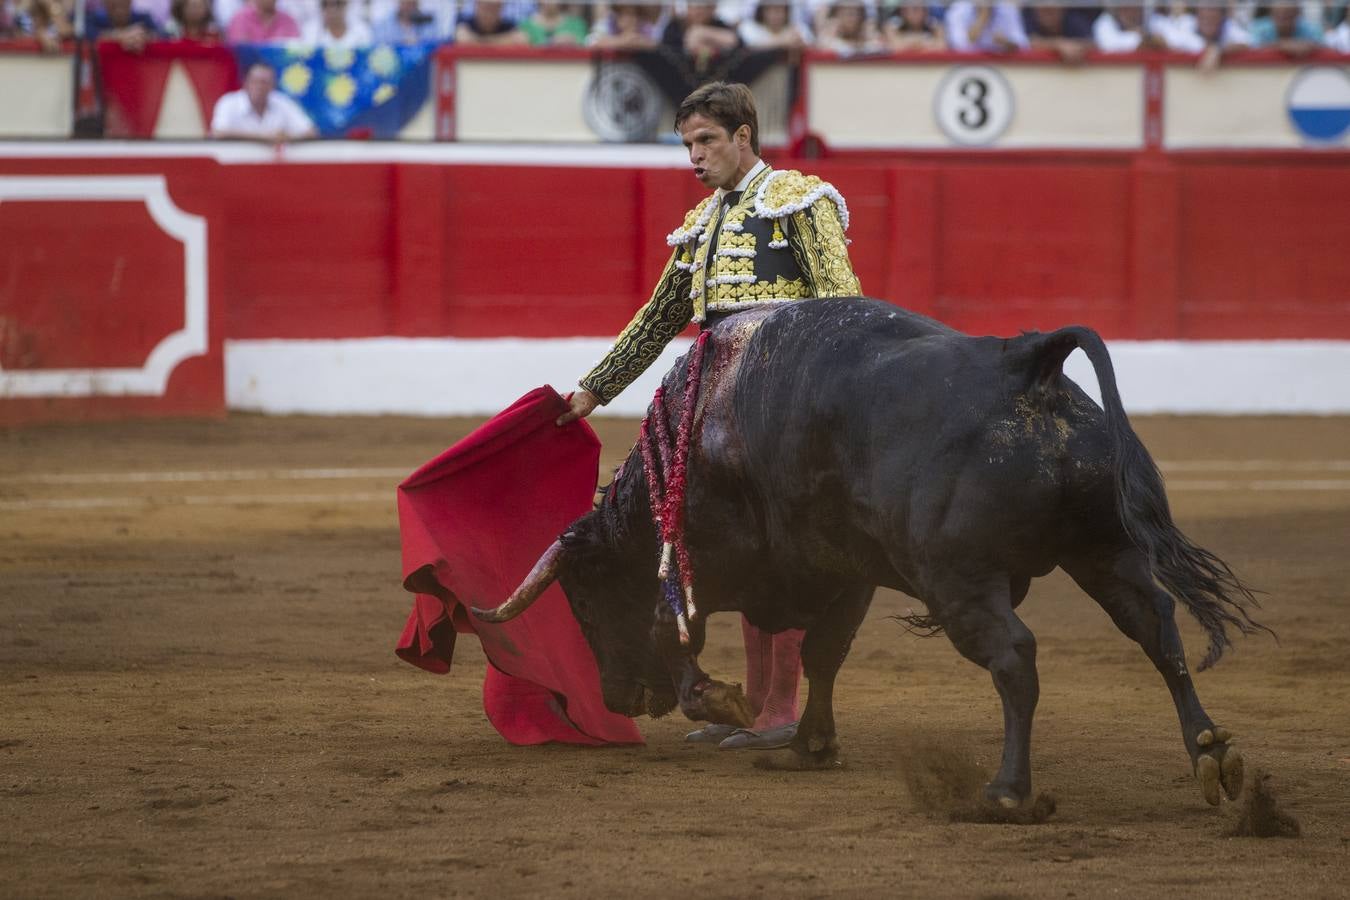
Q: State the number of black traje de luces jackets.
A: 1